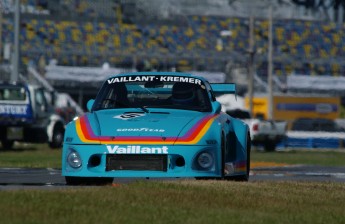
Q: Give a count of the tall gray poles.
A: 3